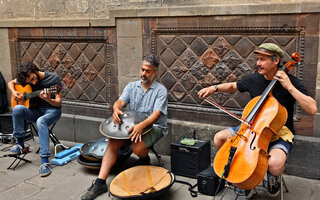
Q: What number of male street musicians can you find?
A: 3